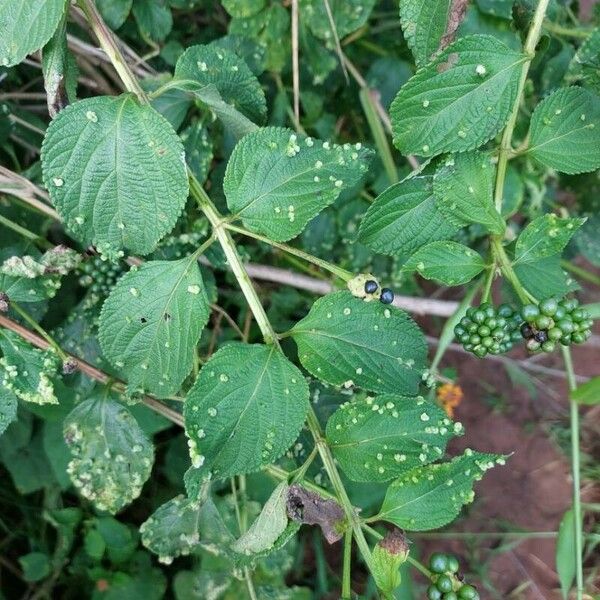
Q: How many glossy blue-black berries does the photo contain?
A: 2